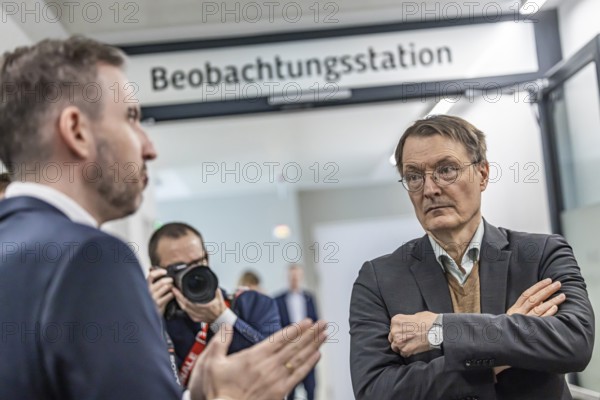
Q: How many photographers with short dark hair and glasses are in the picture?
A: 1